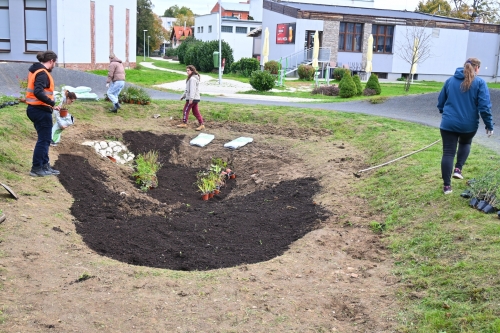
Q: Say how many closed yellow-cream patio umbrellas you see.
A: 4